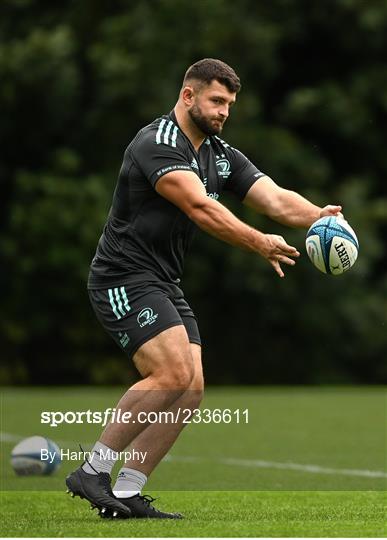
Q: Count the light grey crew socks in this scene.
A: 2